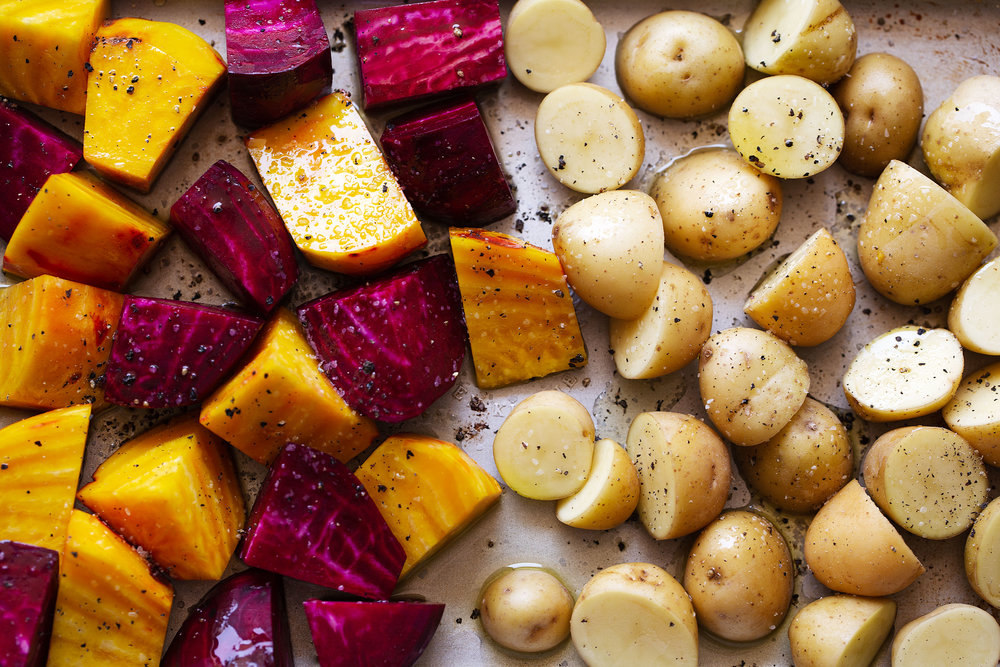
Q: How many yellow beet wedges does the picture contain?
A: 11